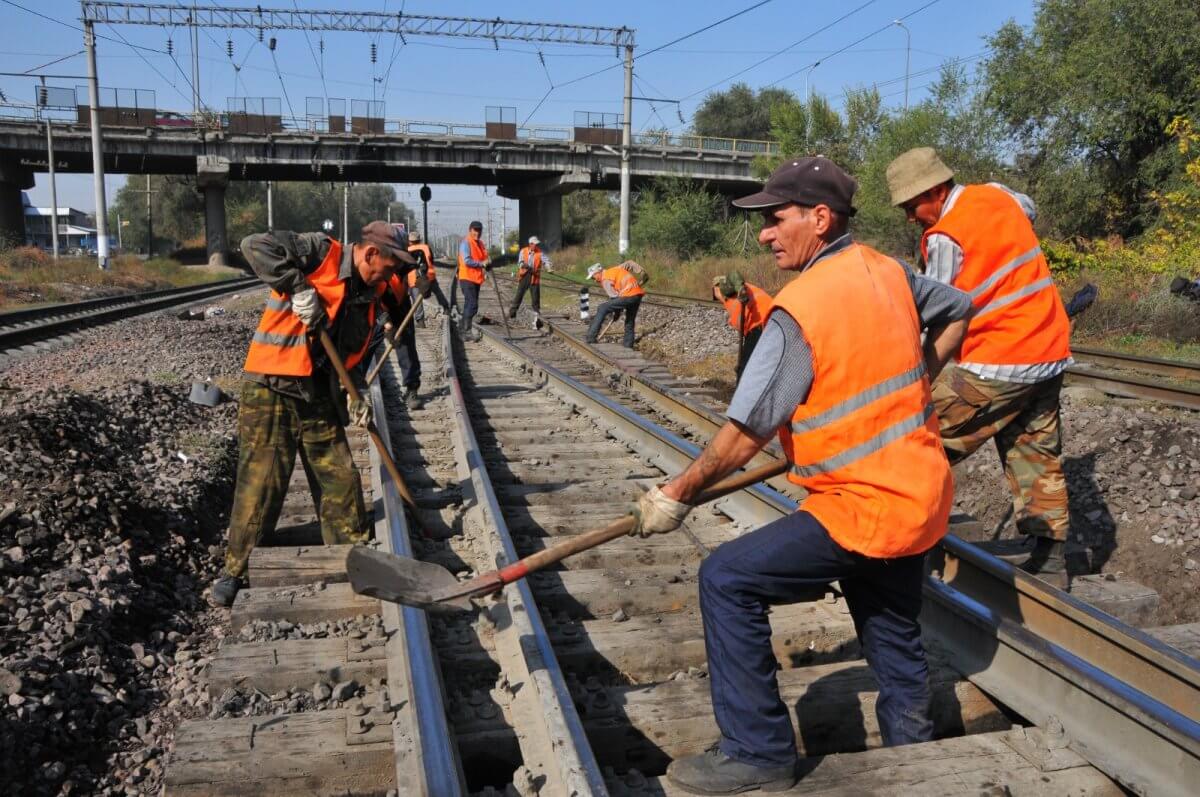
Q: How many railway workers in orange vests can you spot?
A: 9